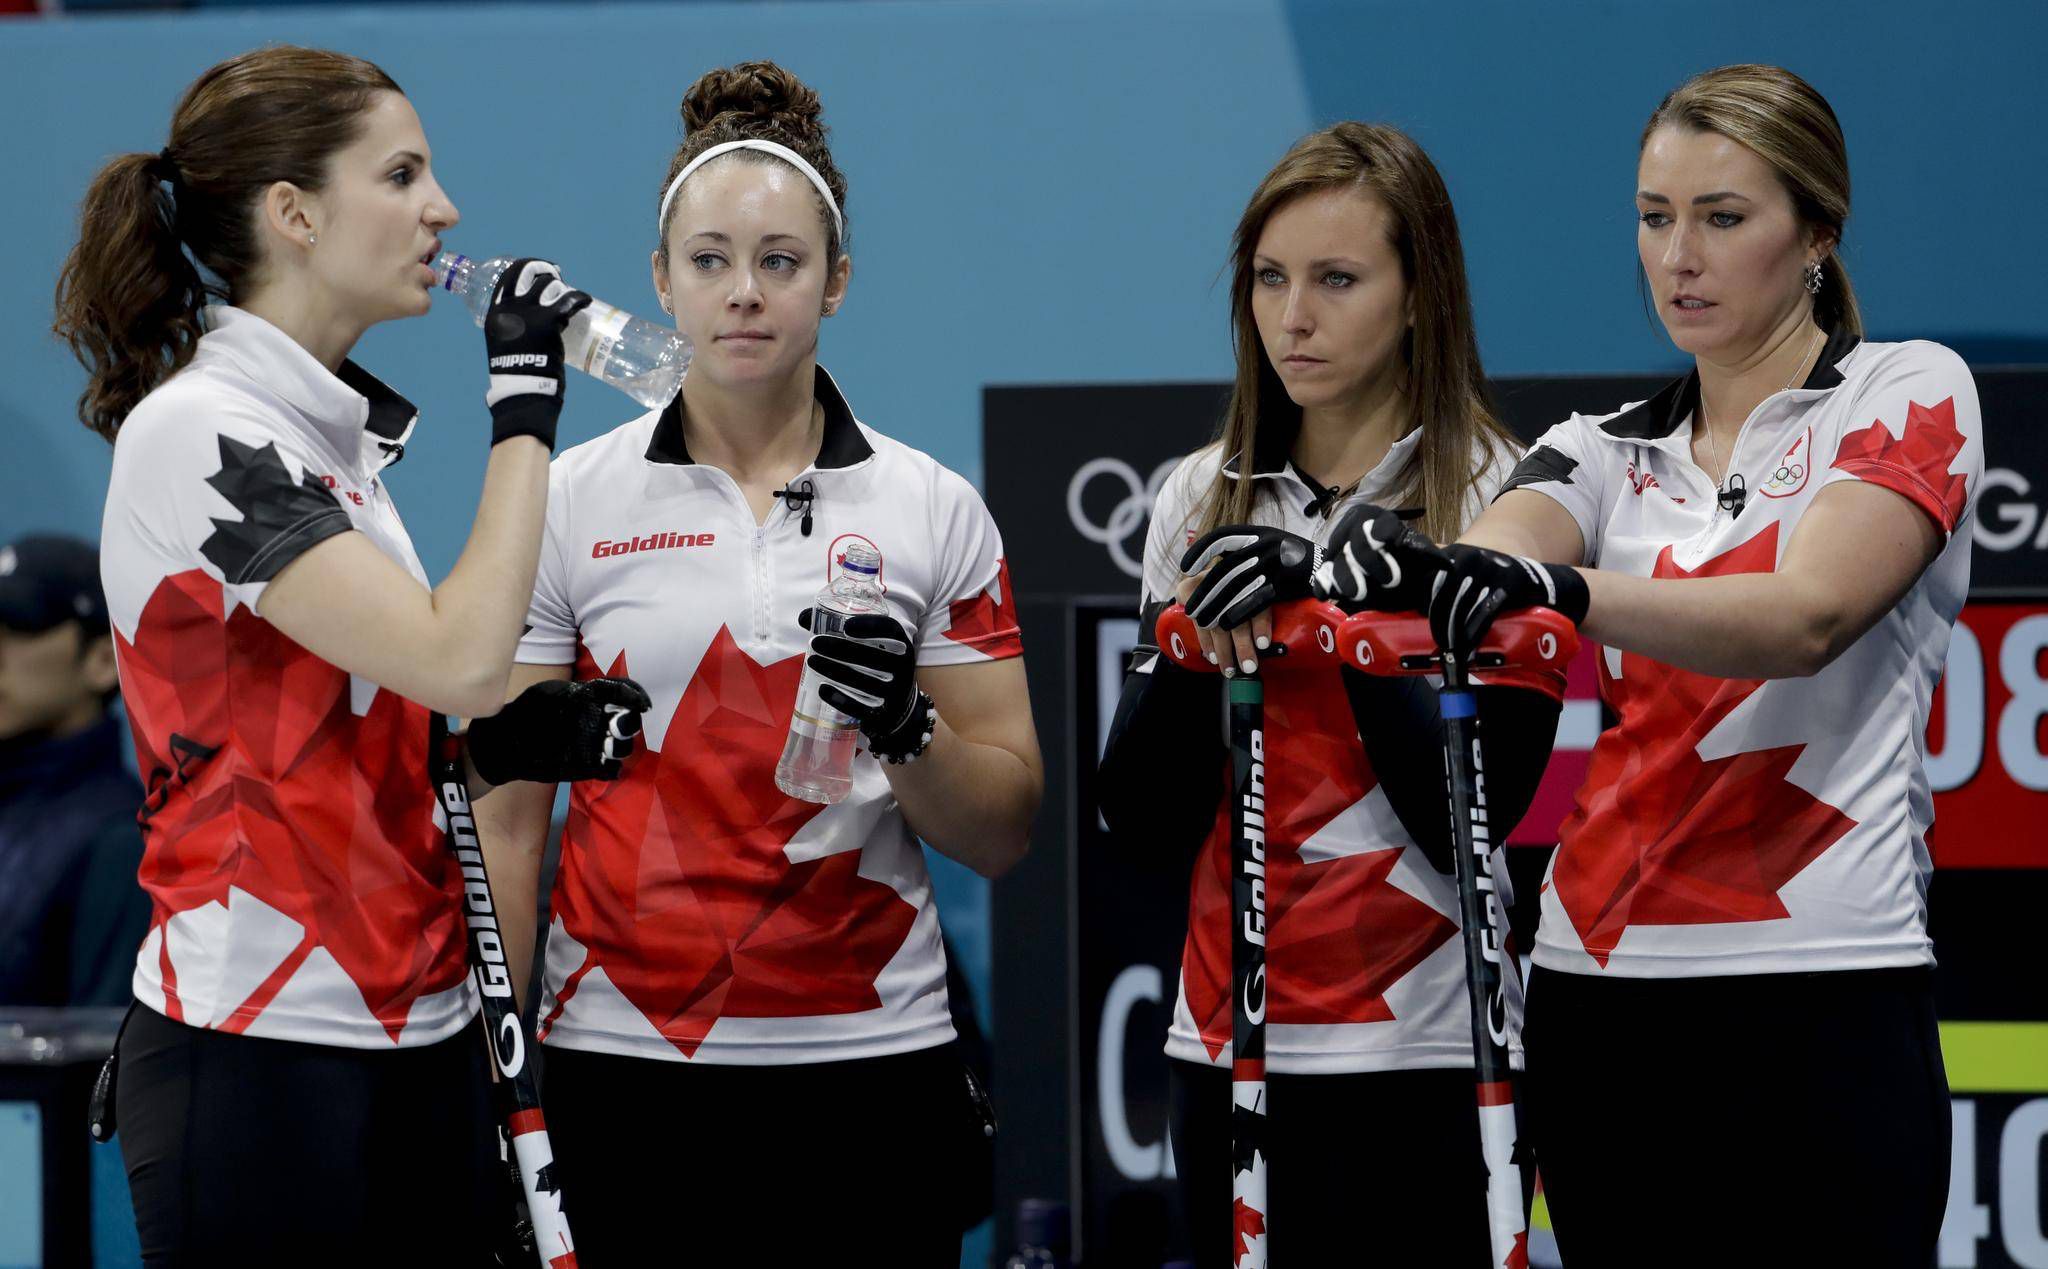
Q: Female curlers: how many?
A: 4